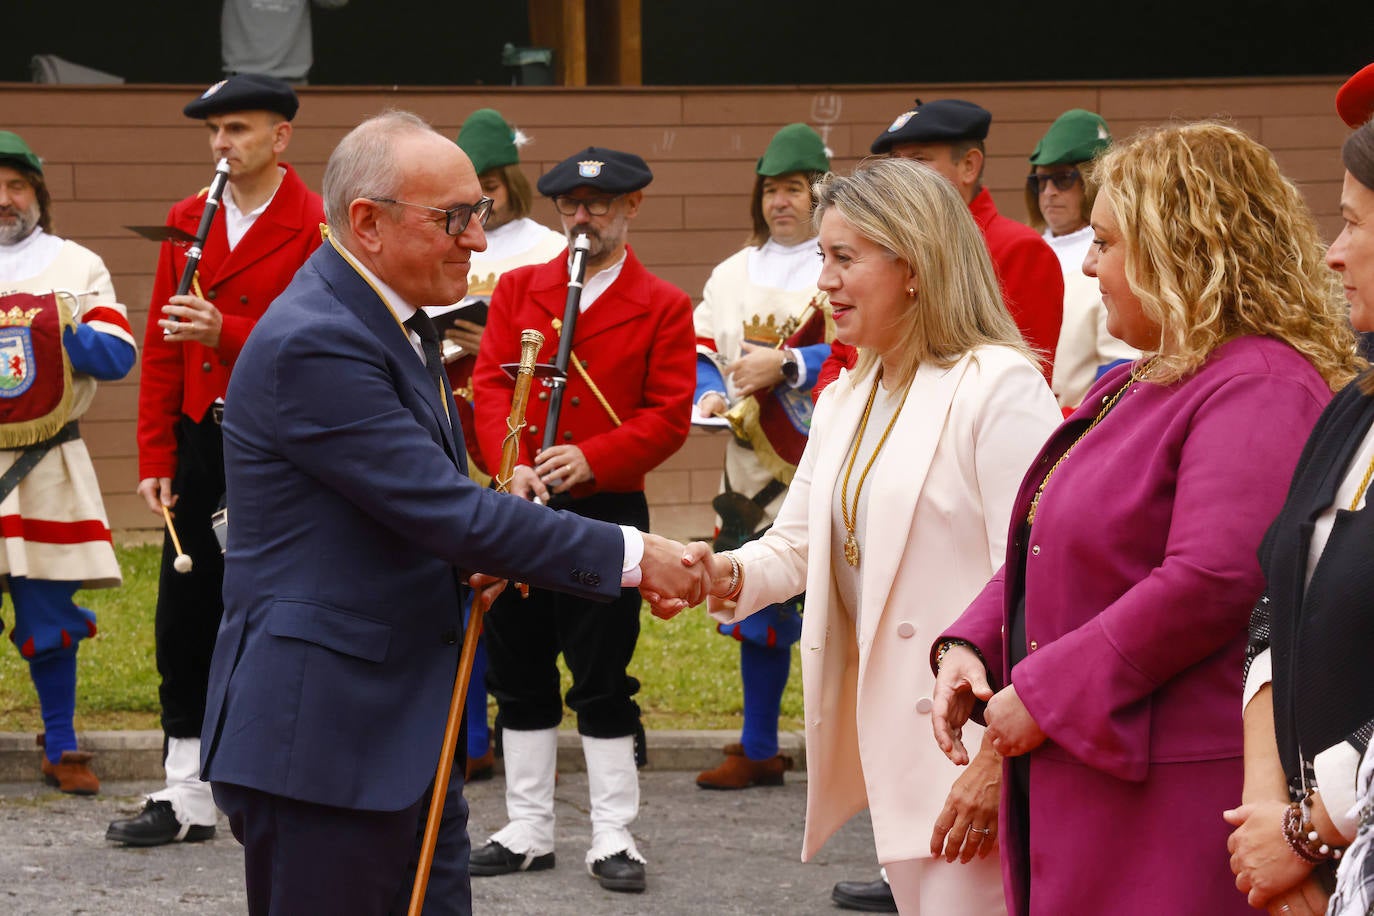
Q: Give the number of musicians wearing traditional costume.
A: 7